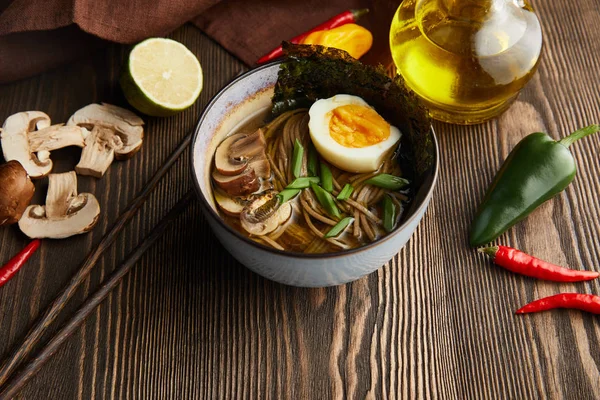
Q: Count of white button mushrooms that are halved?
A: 3